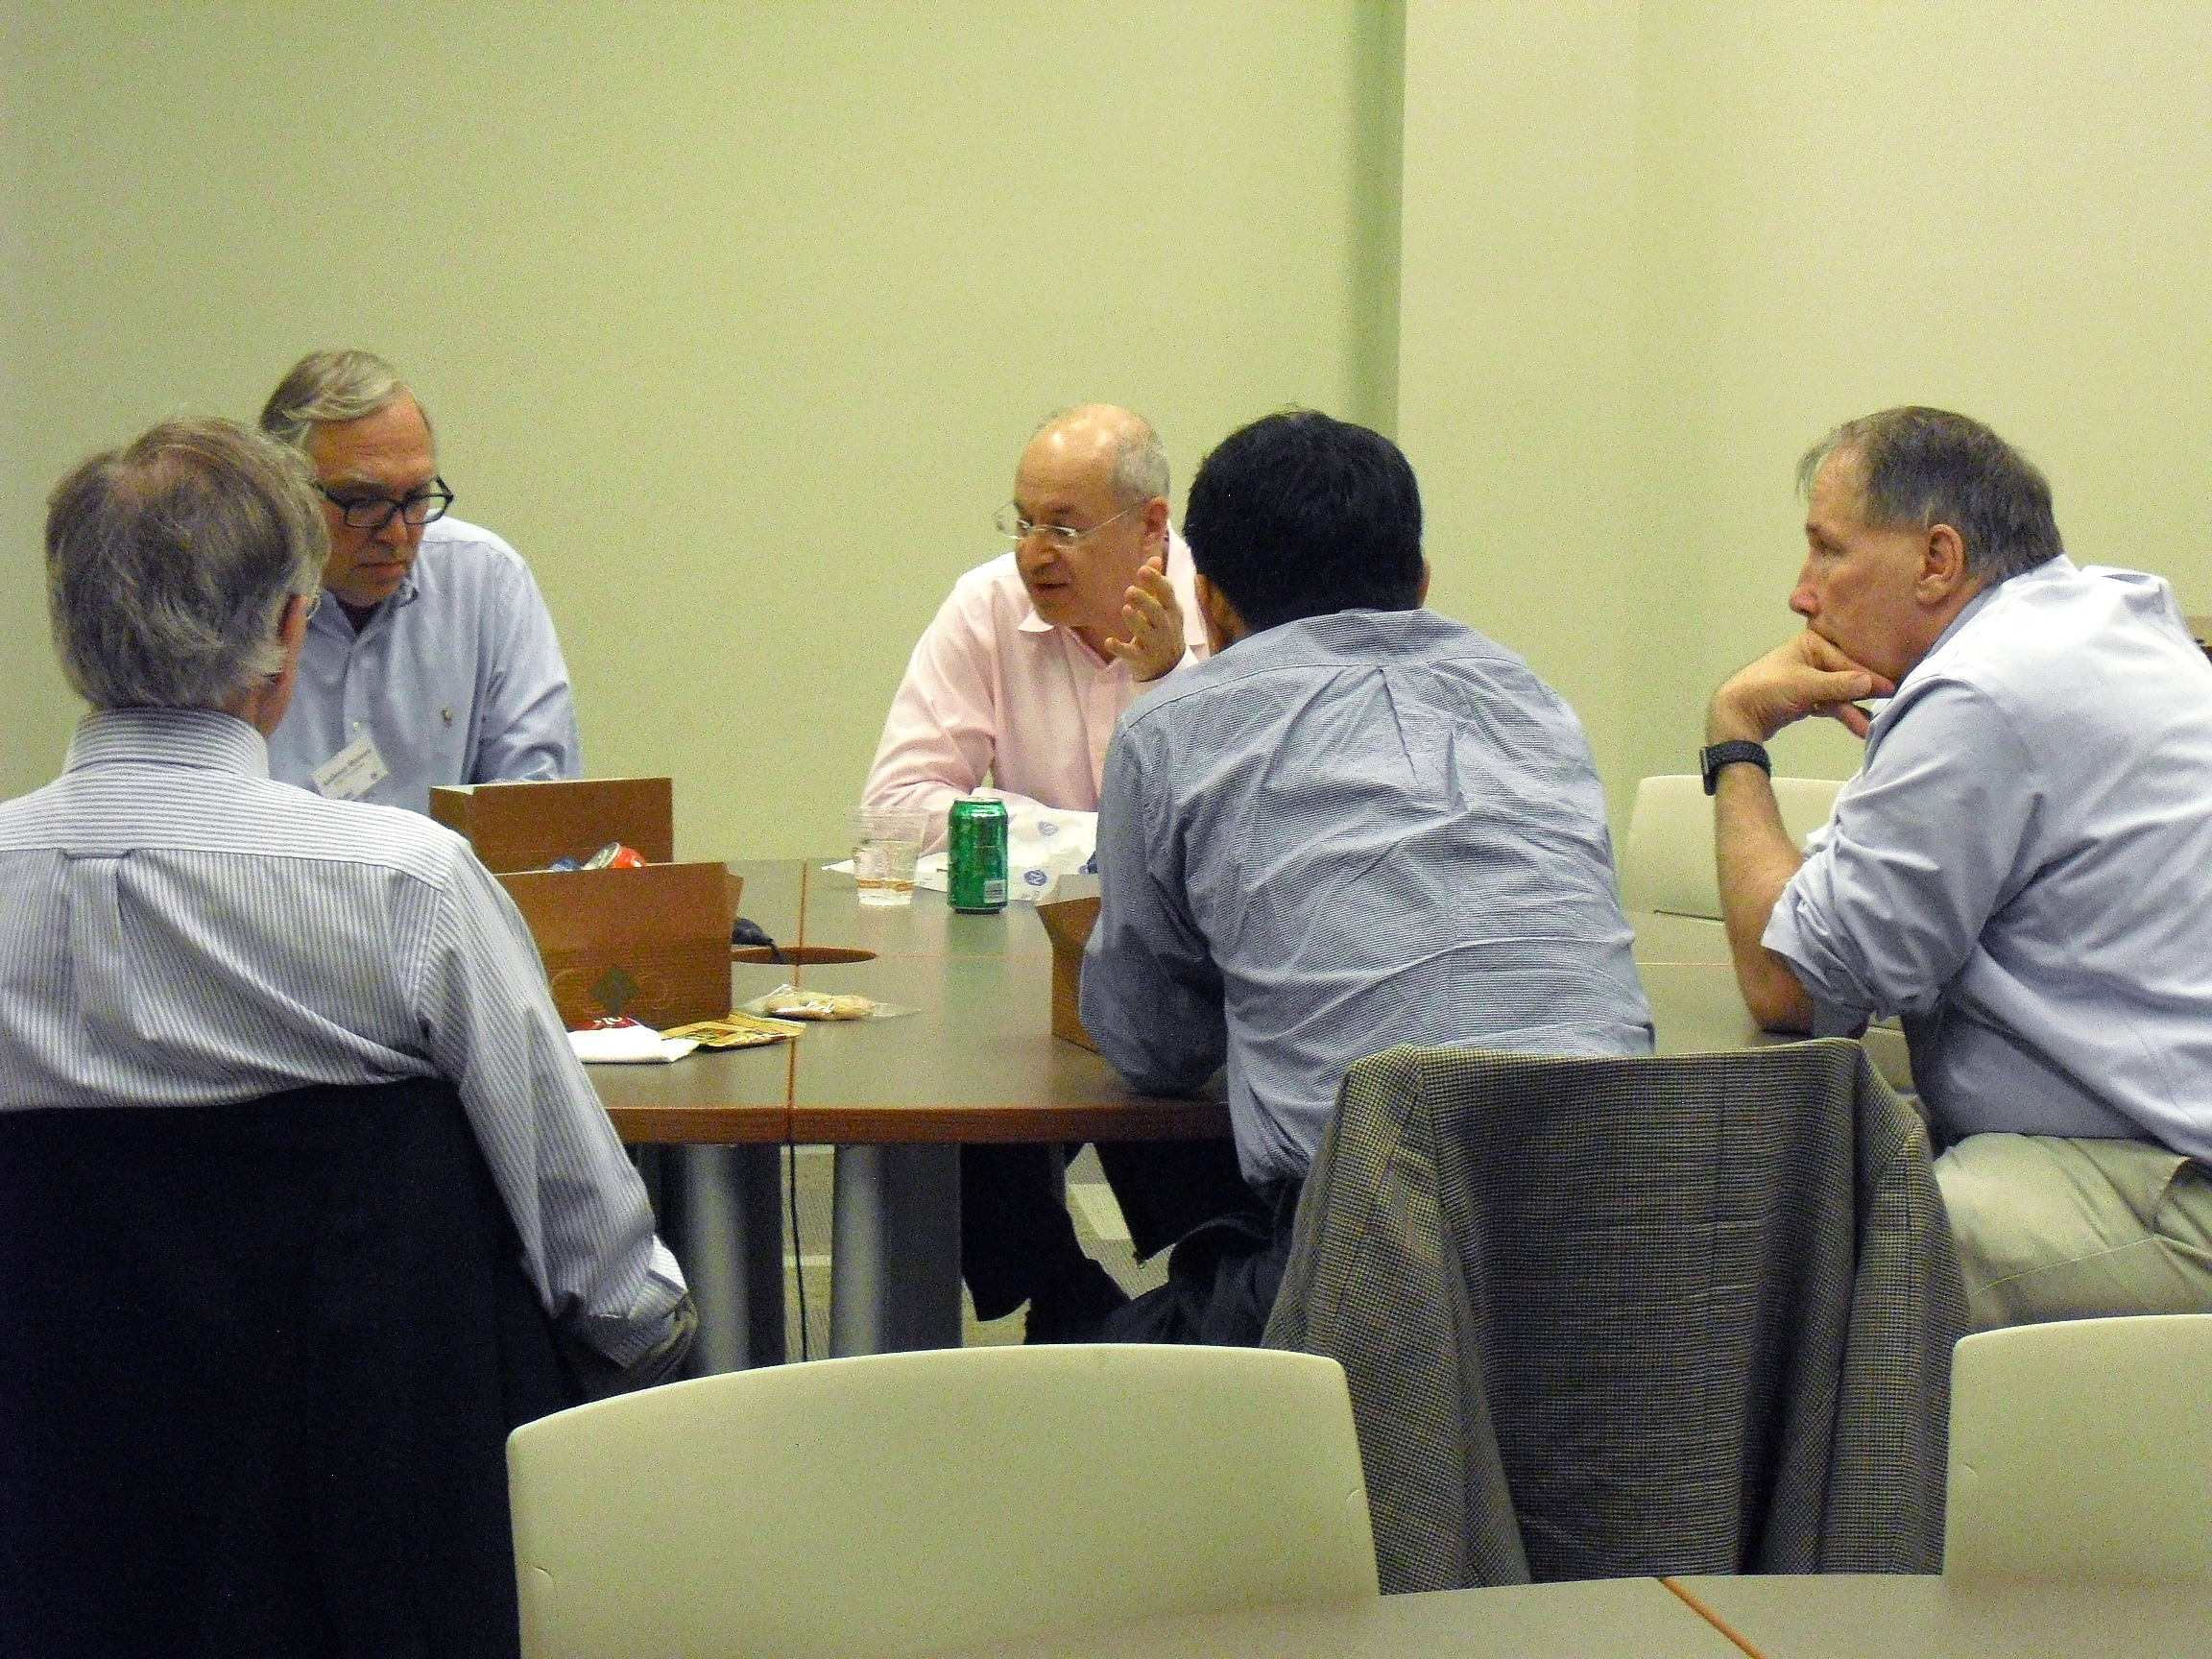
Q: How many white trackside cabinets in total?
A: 0